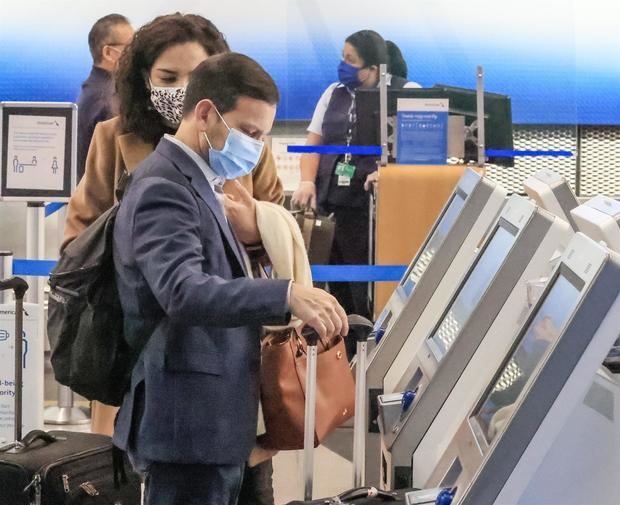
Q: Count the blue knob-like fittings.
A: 3